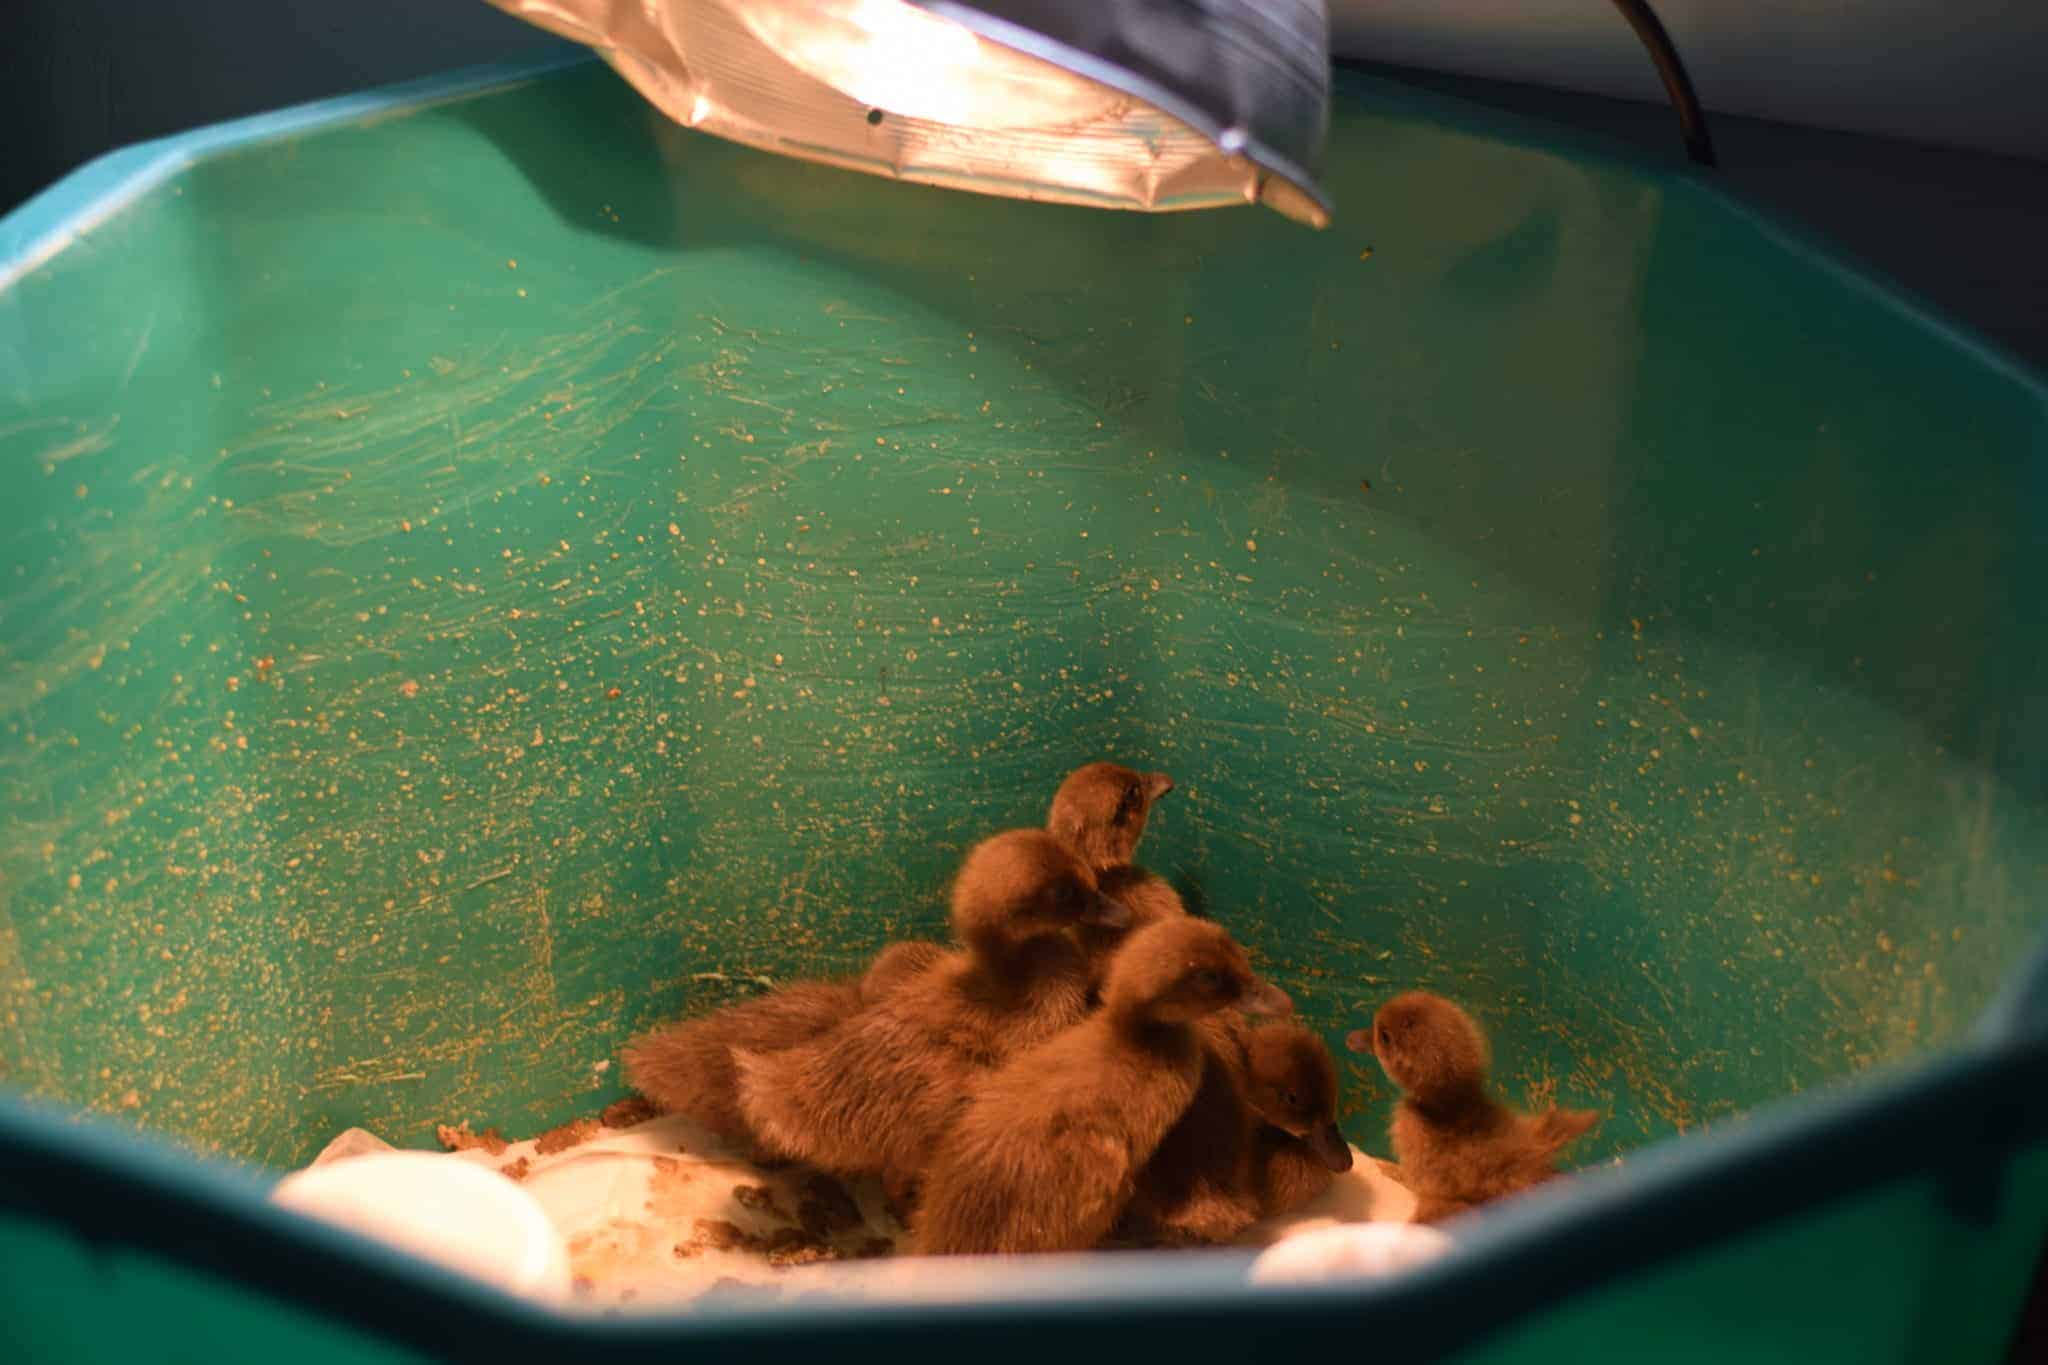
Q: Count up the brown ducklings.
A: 6